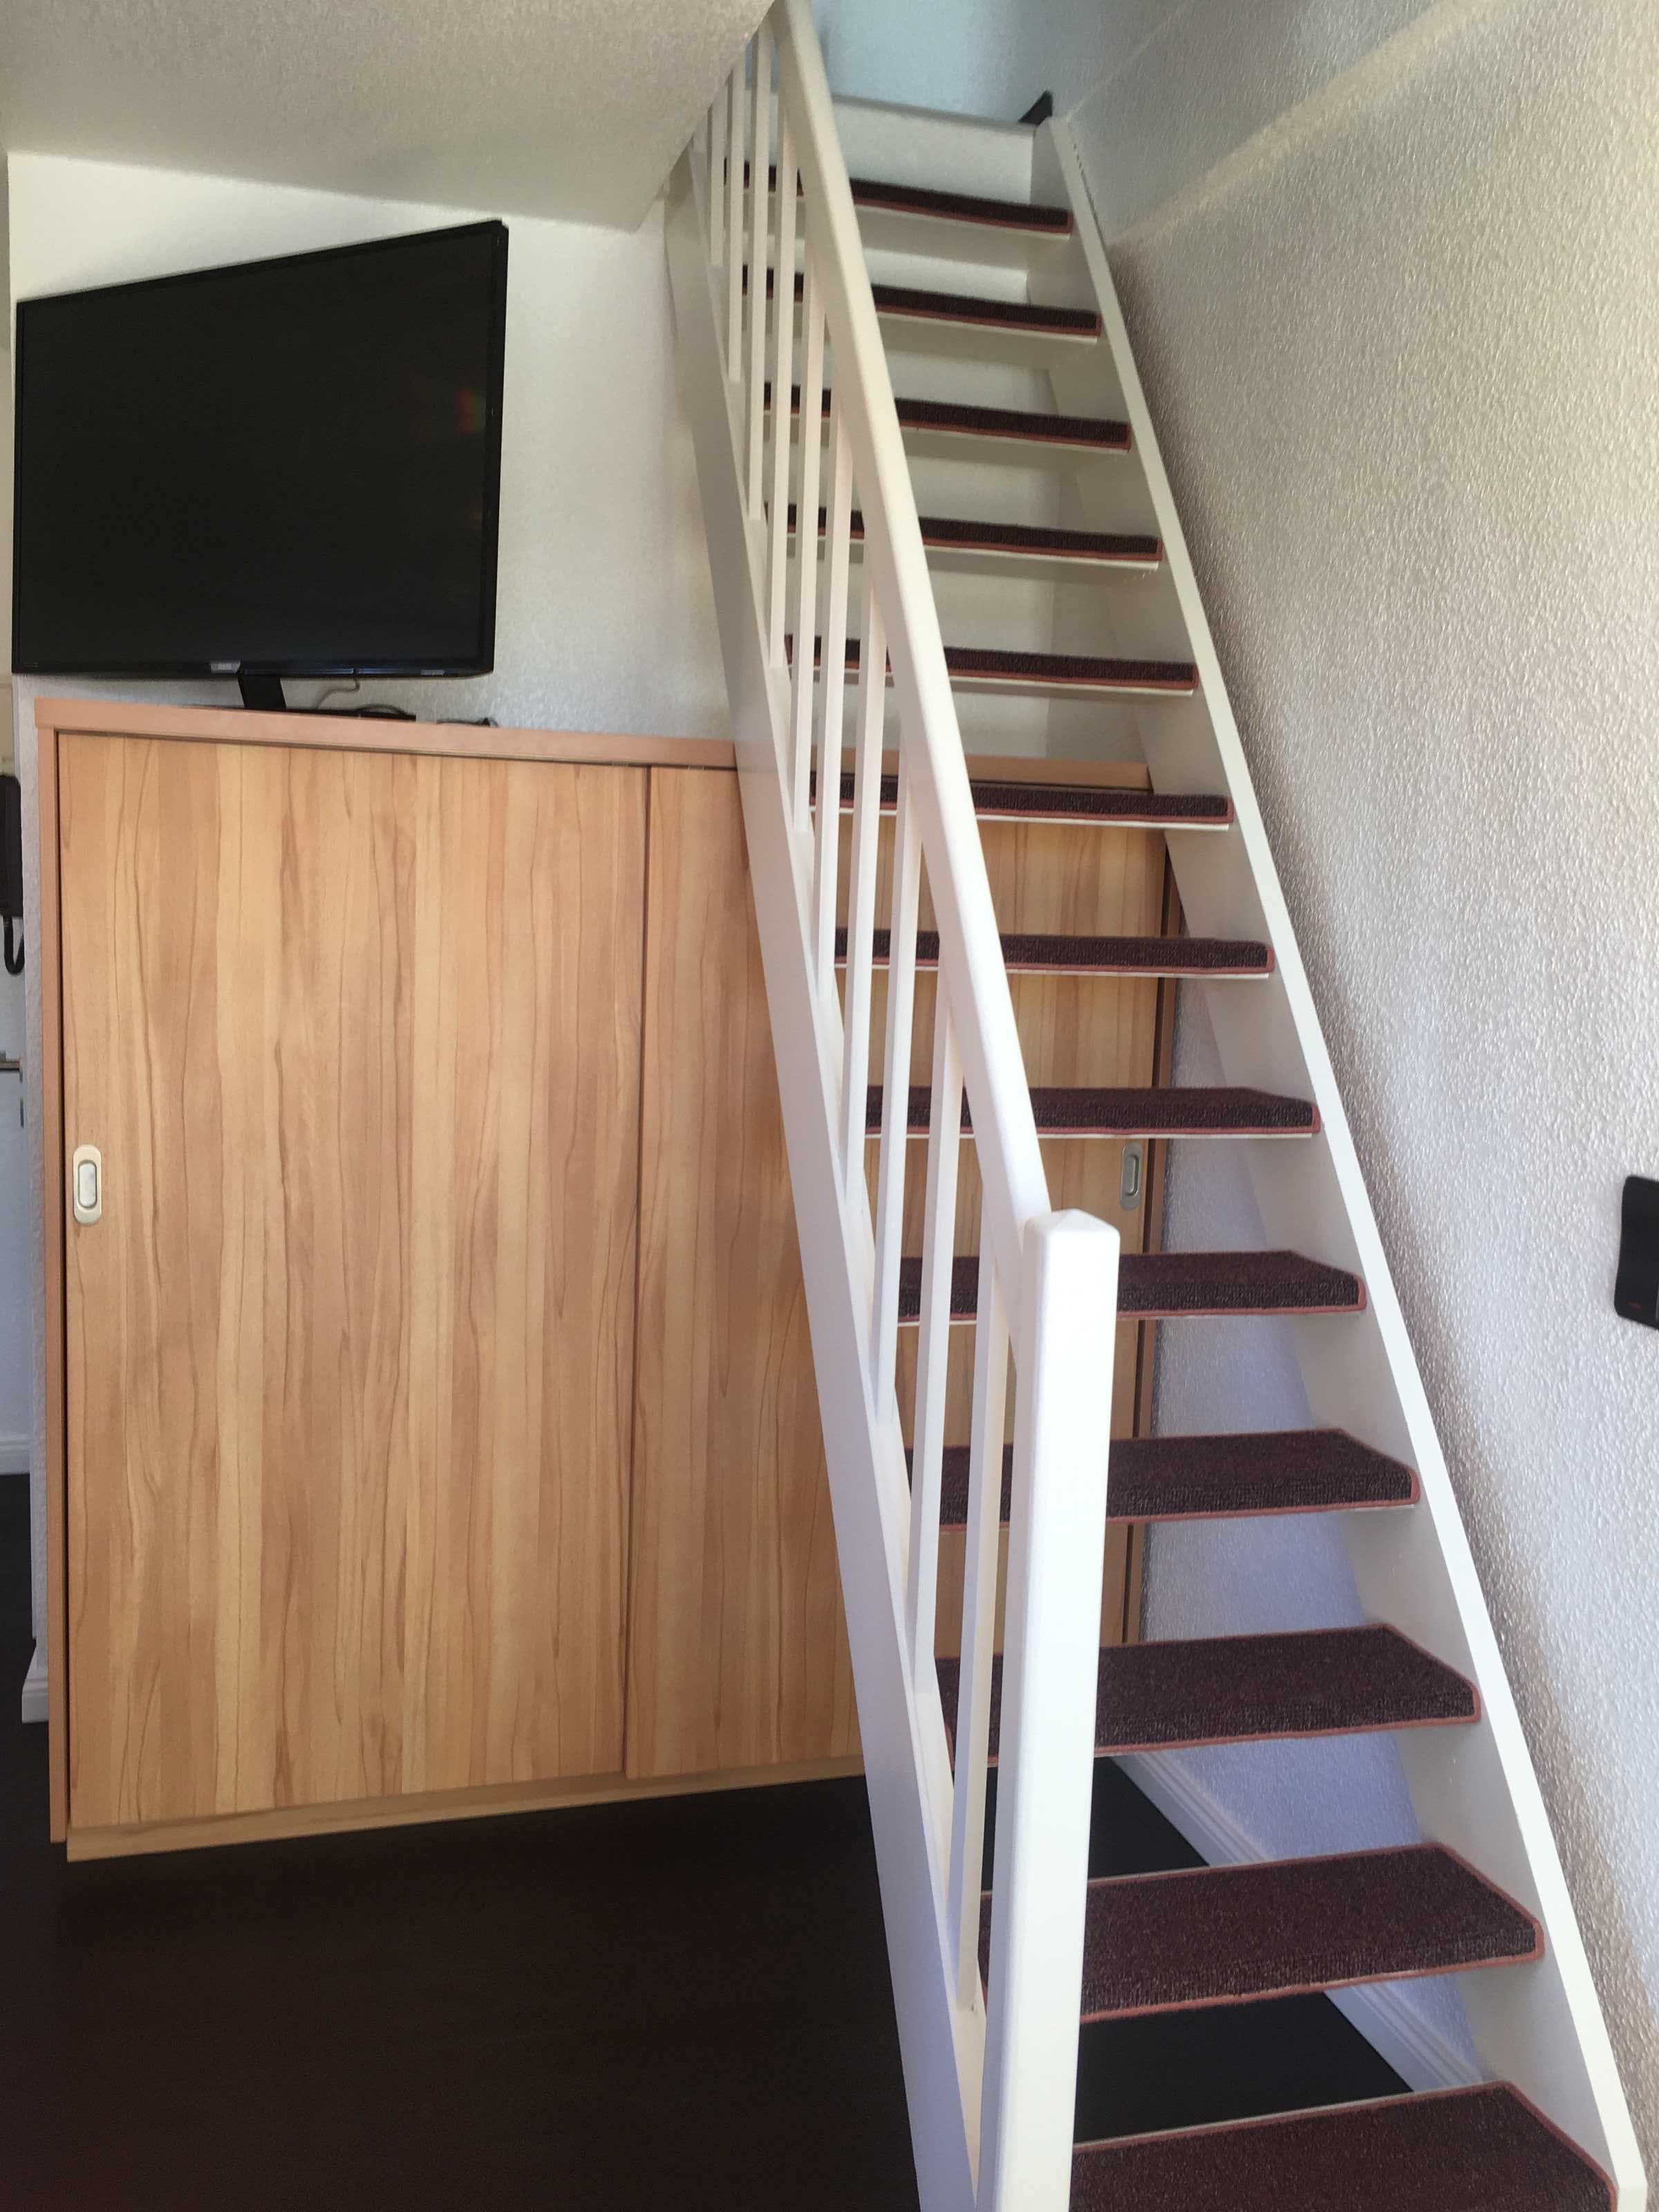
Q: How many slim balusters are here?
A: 11